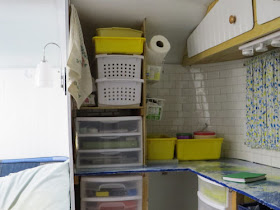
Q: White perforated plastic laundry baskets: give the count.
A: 2